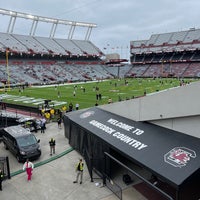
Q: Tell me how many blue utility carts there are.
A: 0